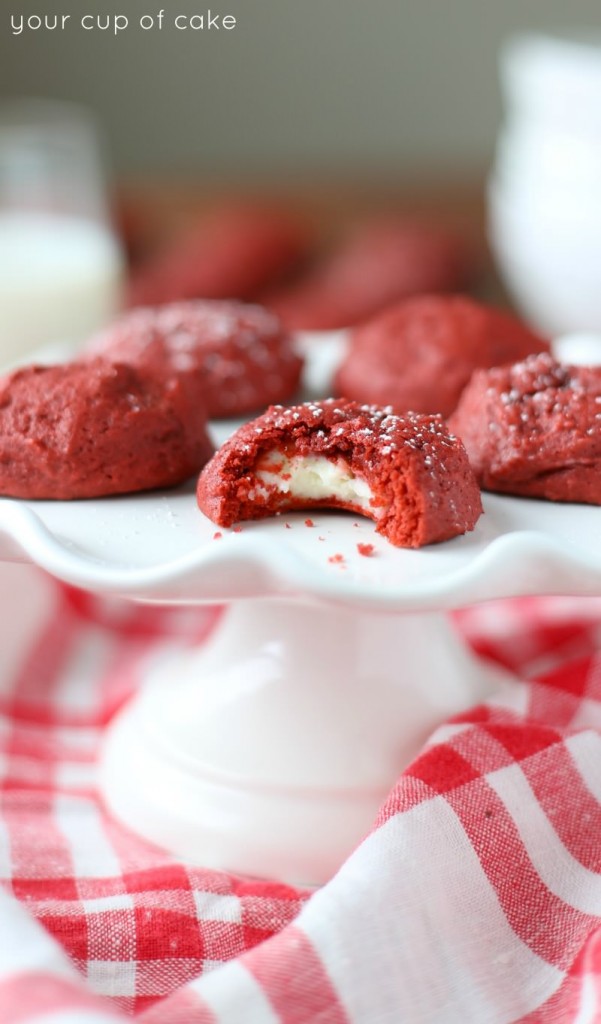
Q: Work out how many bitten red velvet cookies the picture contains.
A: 1